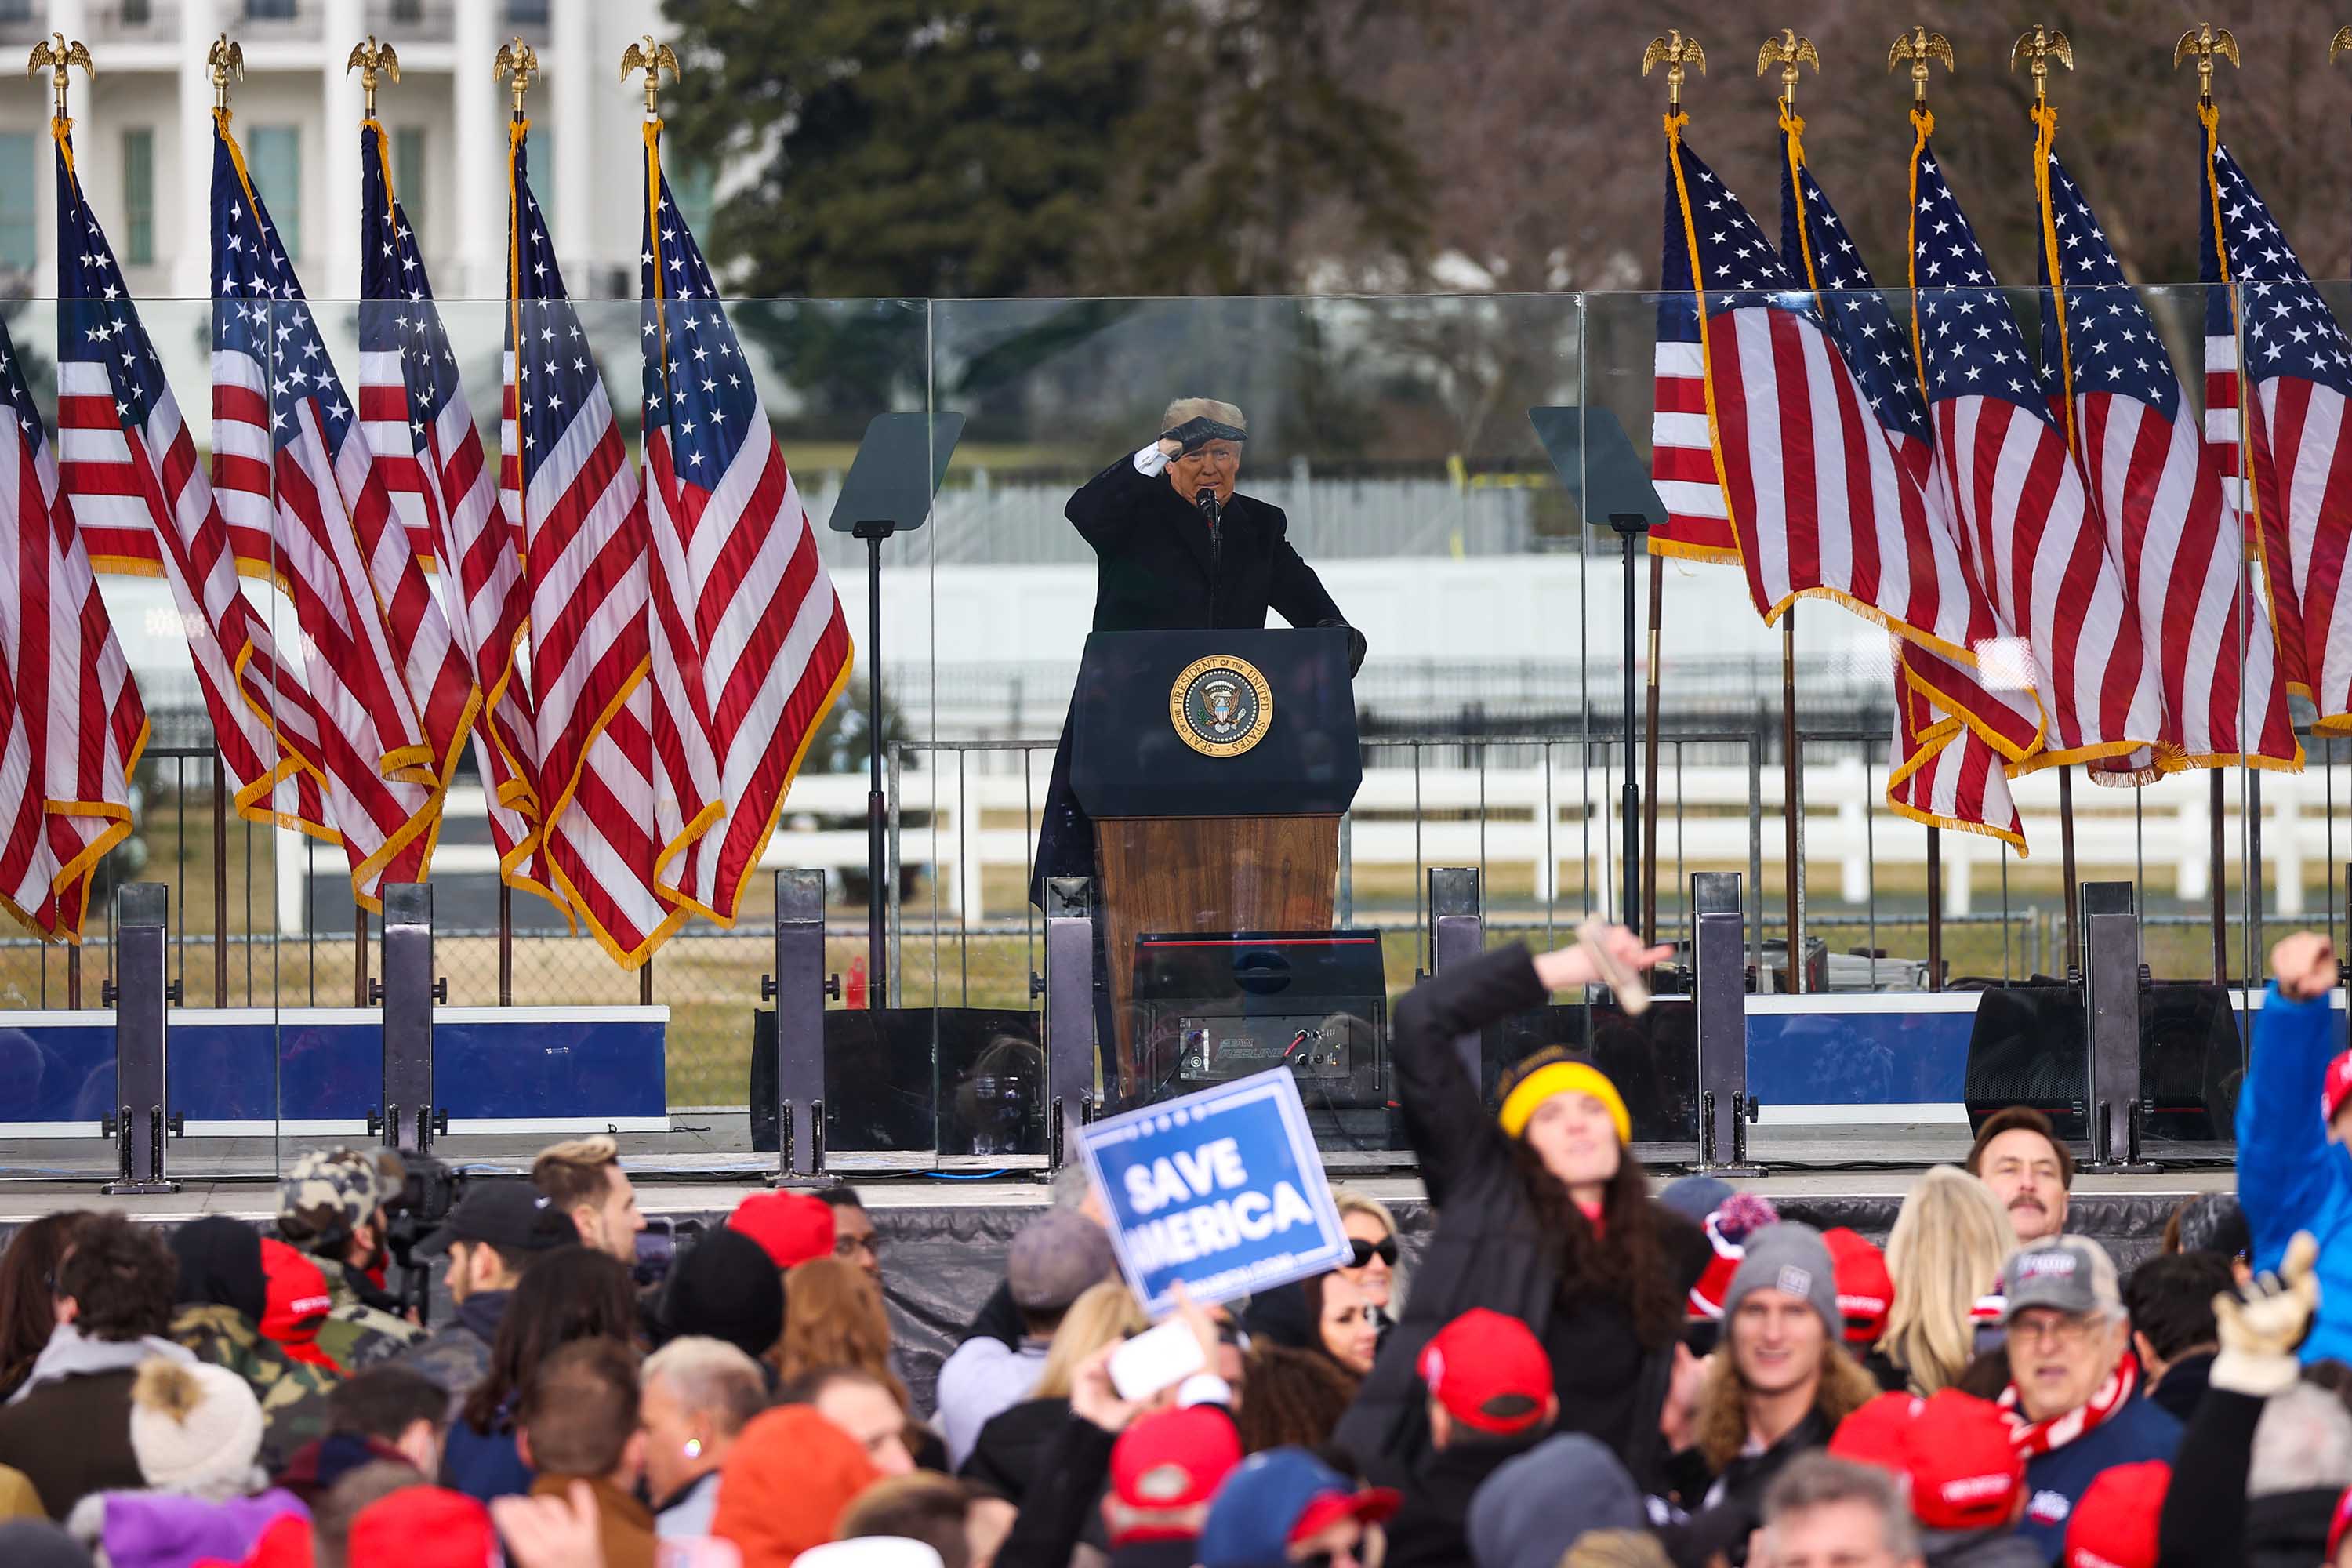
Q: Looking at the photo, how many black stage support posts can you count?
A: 7